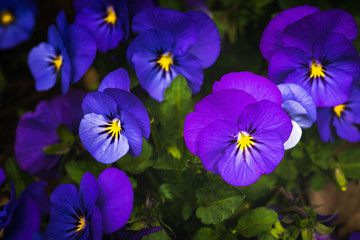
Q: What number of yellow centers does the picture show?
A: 9